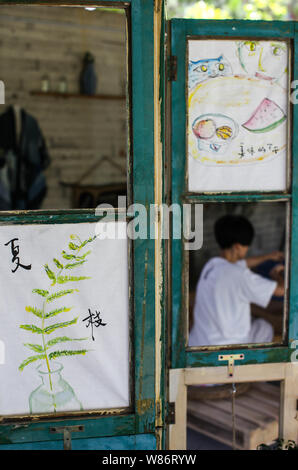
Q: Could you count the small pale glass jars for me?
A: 2